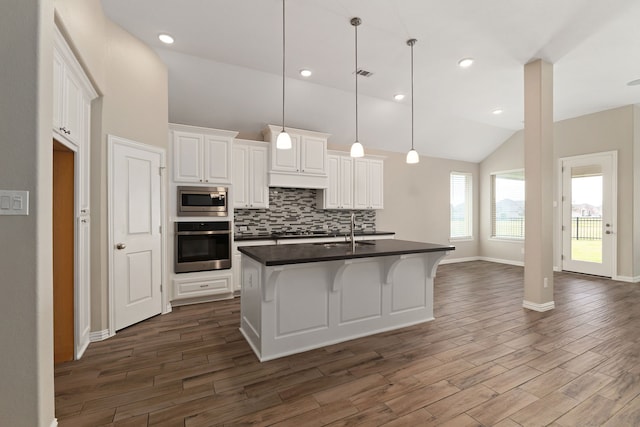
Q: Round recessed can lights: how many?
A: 5